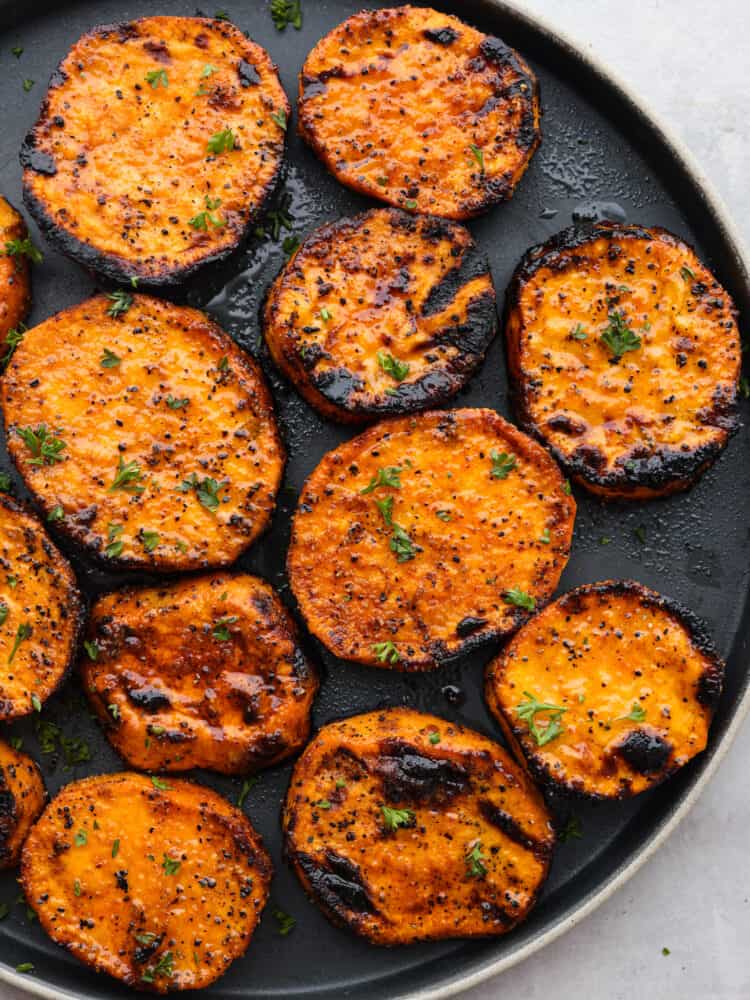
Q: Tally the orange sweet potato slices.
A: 13